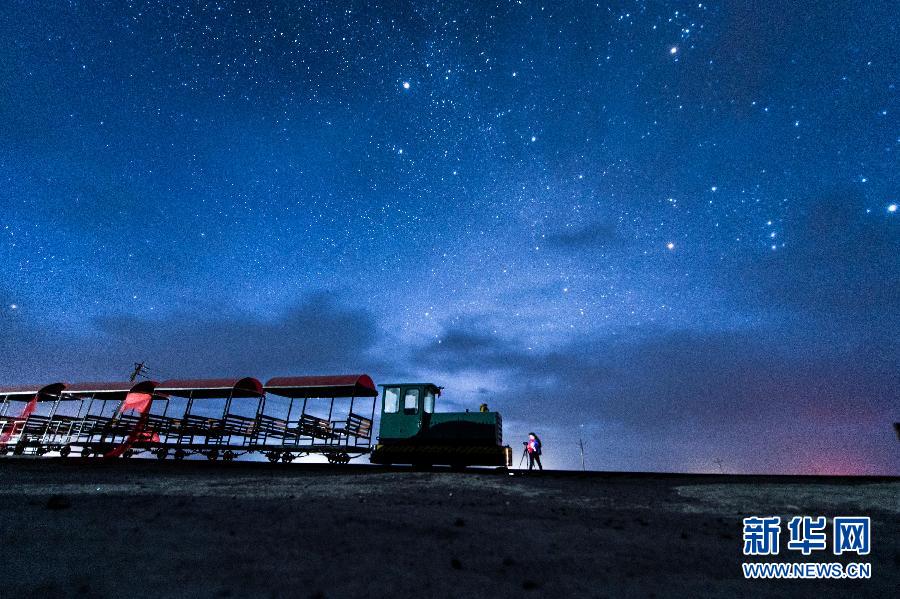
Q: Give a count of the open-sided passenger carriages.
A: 4